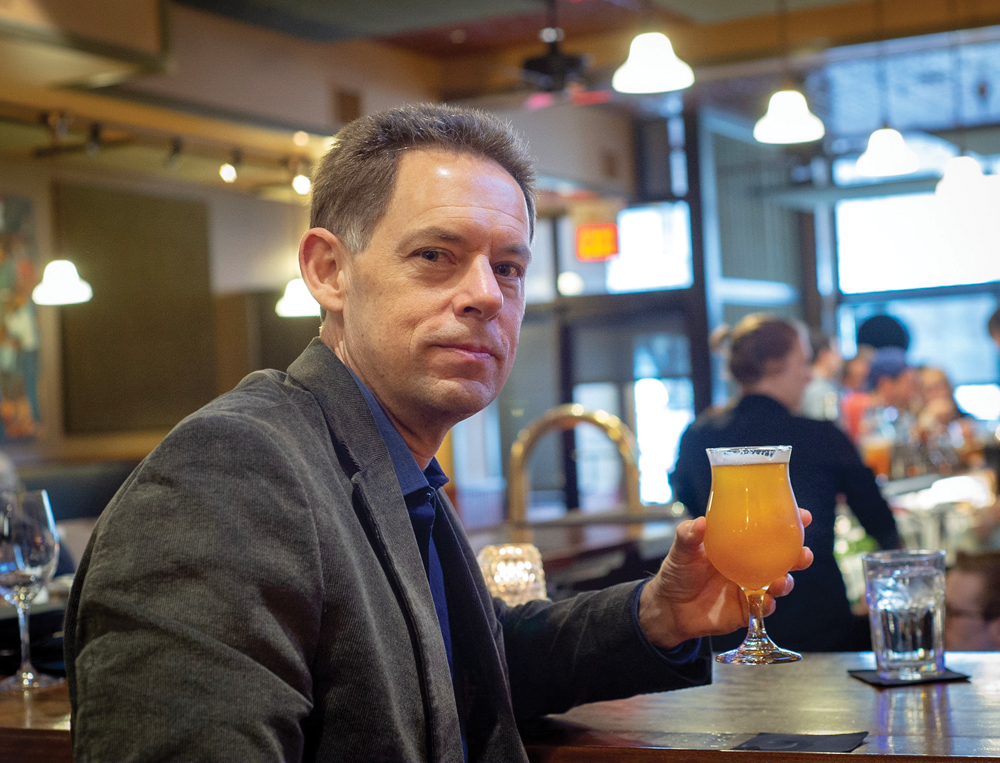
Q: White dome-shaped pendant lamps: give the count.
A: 6